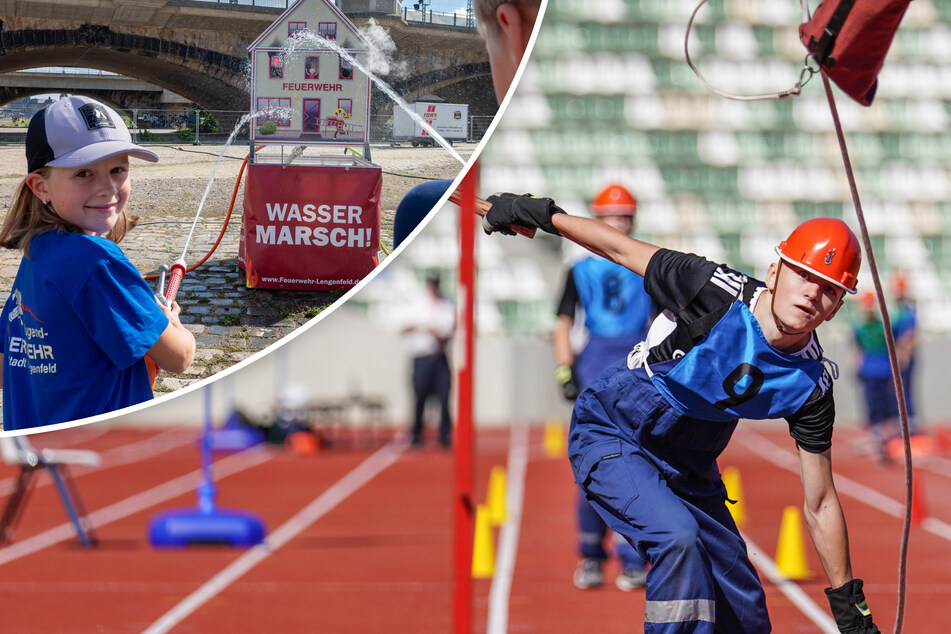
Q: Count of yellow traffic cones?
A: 5